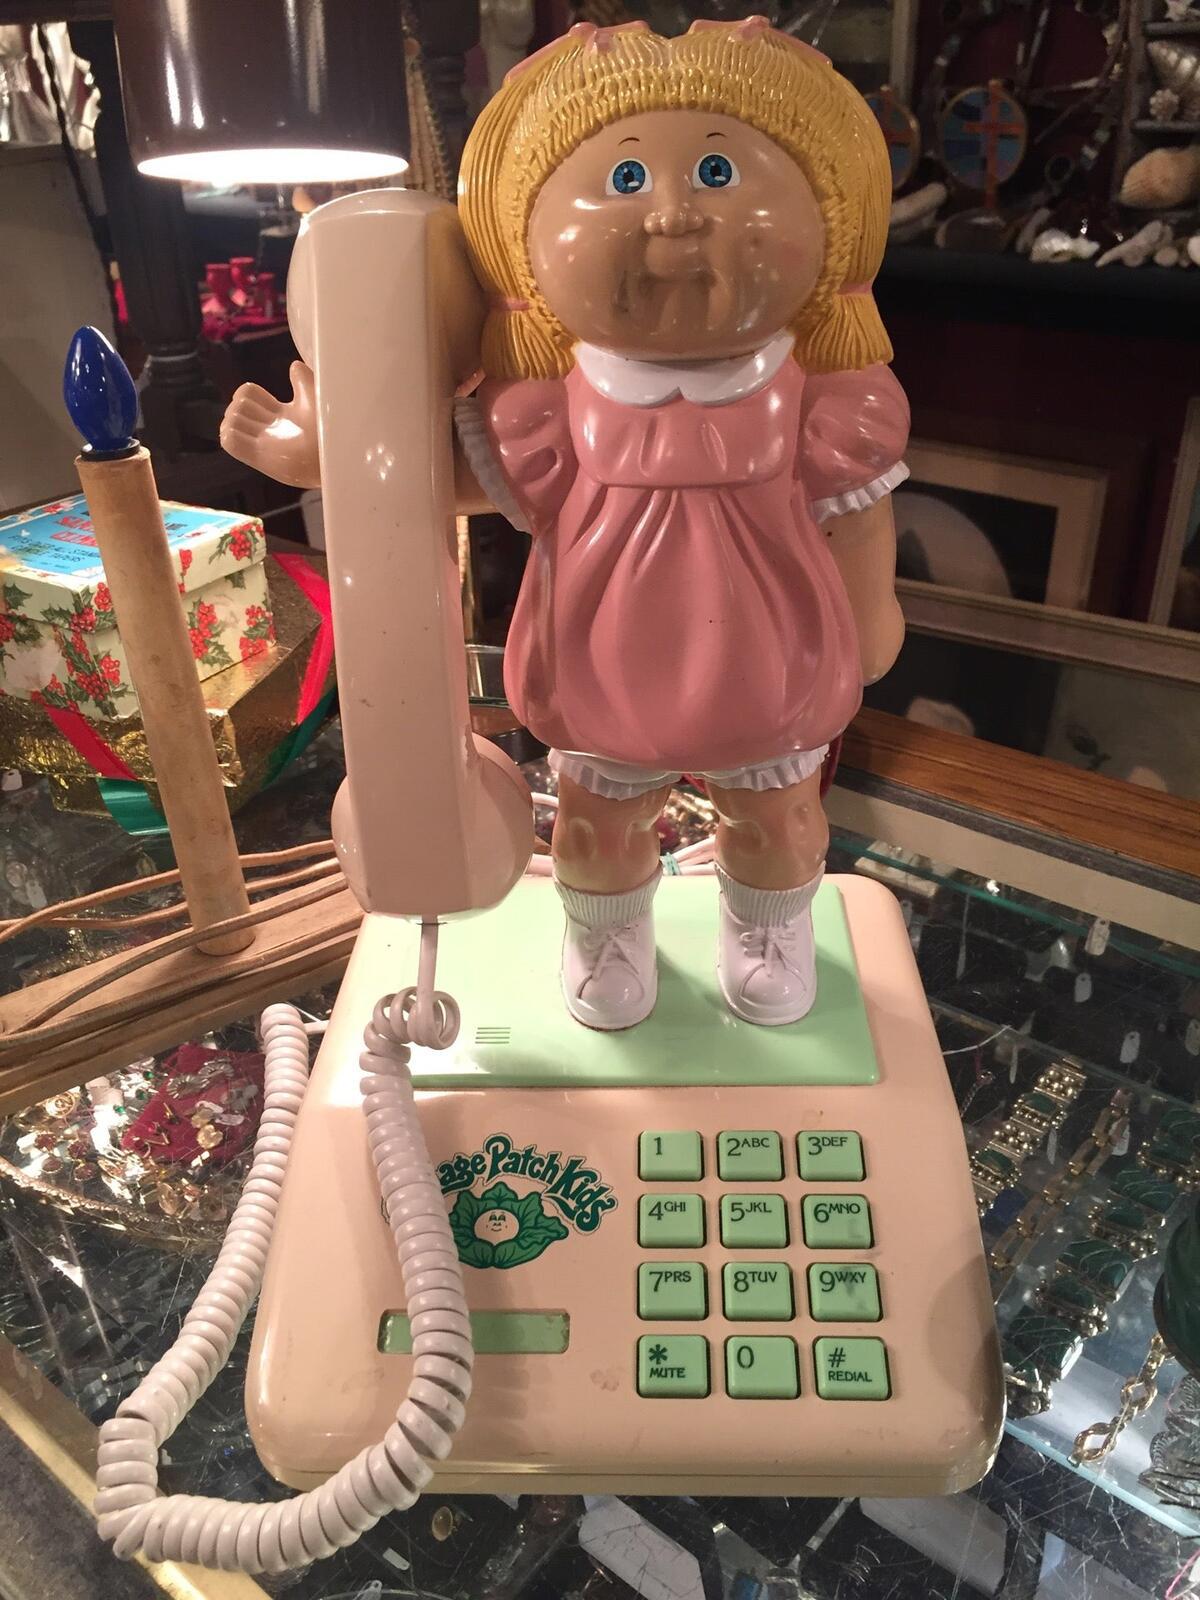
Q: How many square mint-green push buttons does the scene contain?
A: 12